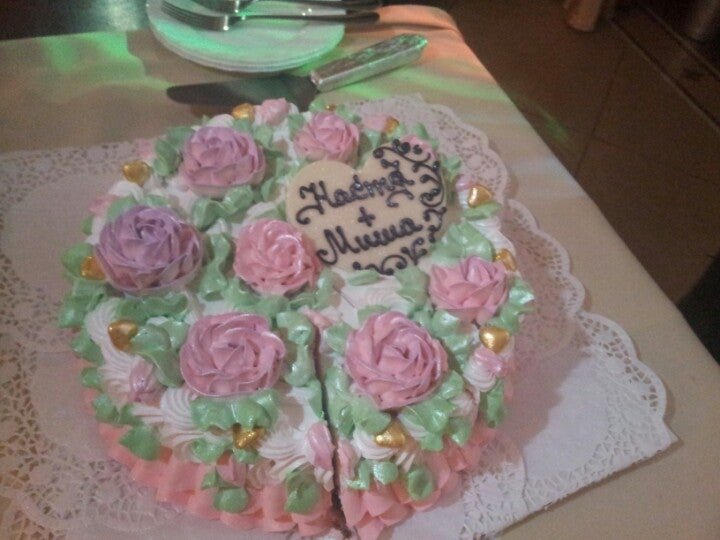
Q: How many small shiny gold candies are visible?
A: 11